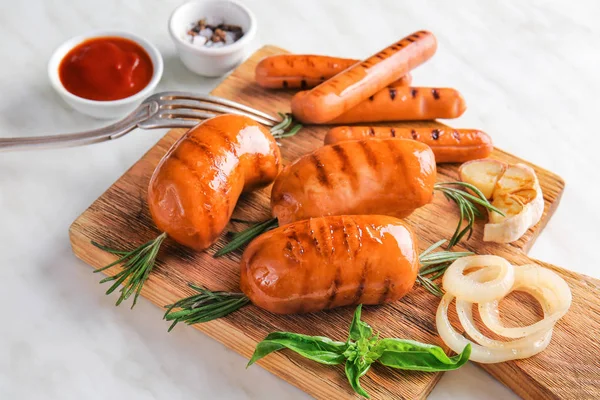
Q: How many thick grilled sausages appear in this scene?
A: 3